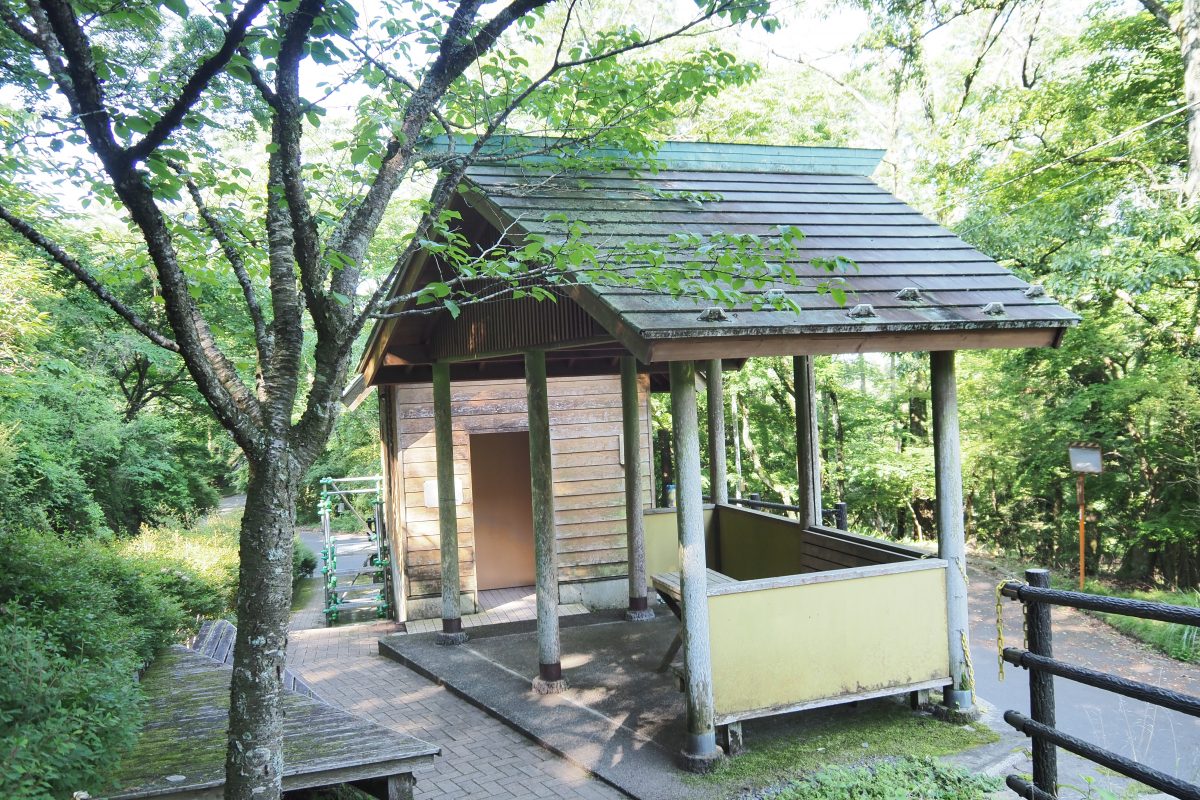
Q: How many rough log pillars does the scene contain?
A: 7